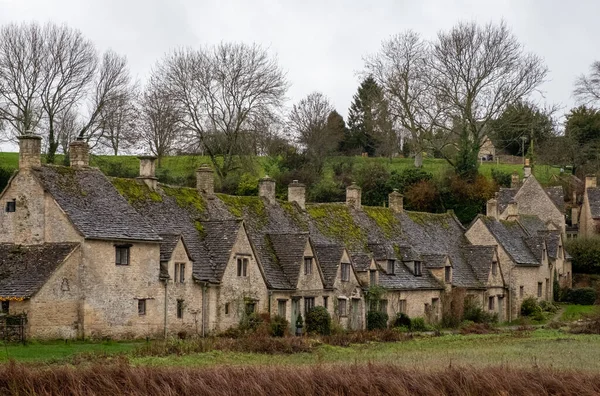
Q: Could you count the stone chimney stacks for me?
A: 13